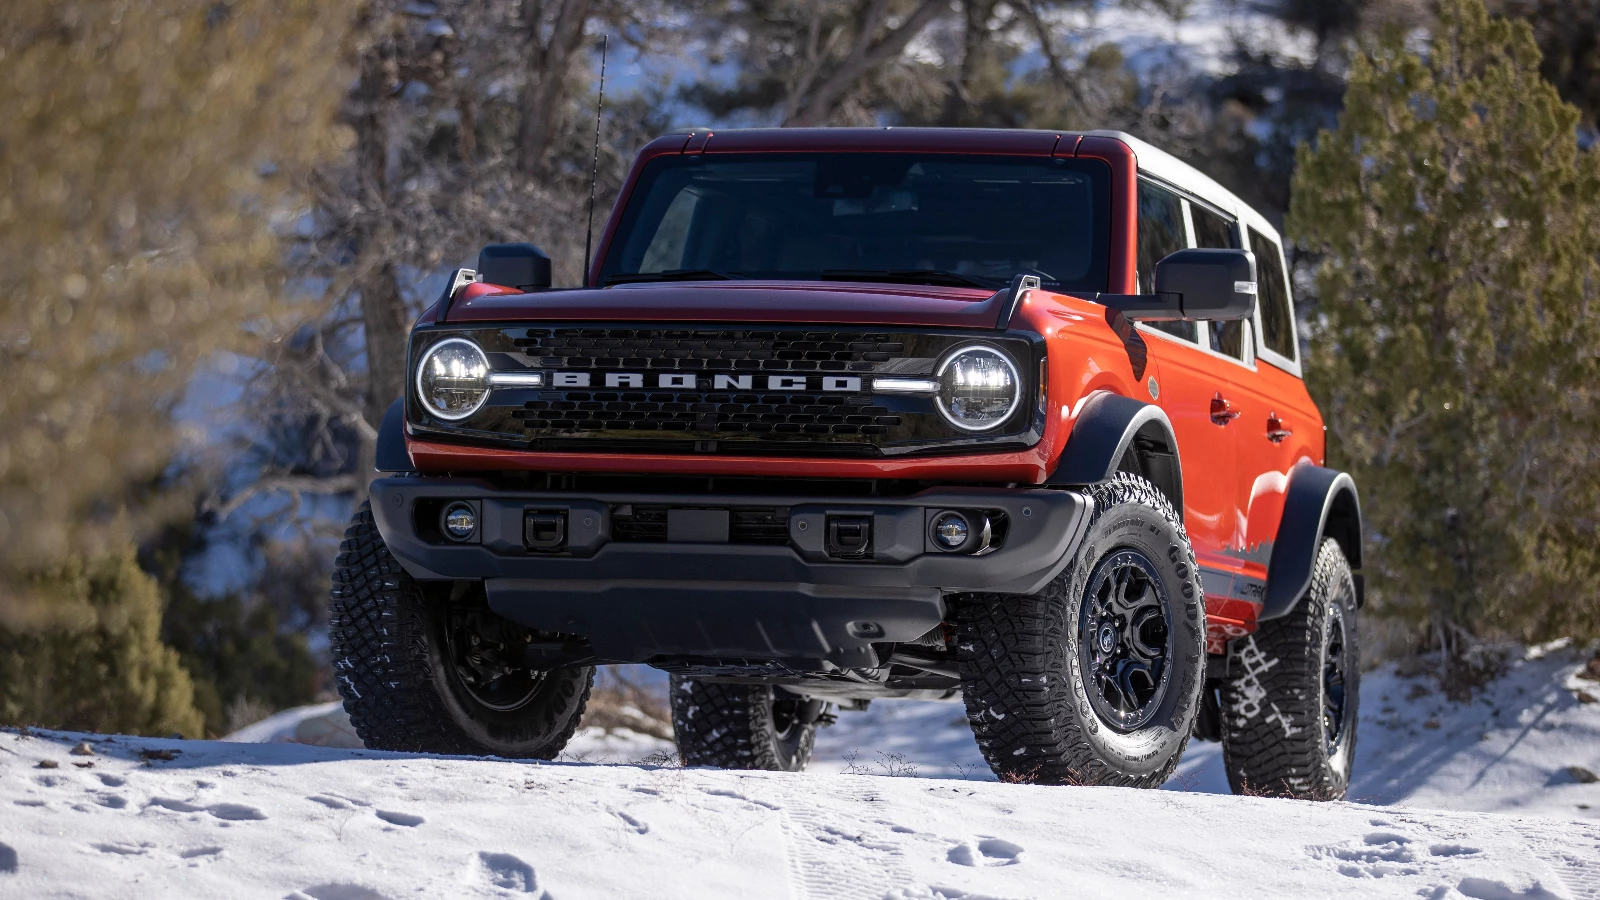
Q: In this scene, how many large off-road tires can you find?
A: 4